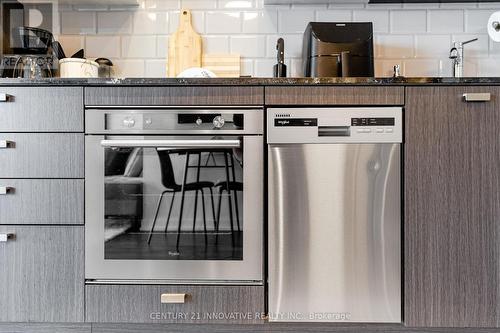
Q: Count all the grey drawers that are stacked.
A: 4